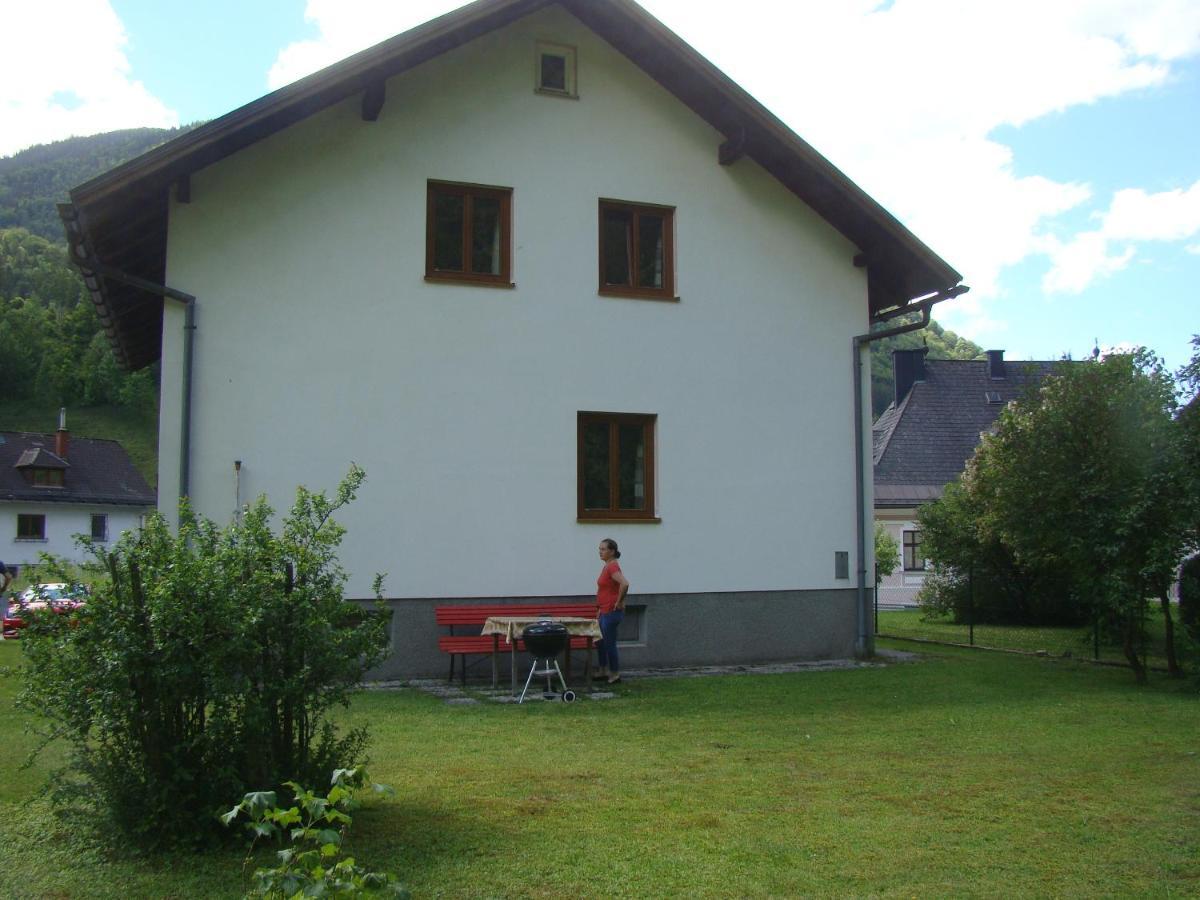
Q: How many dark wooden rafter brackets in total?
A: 4